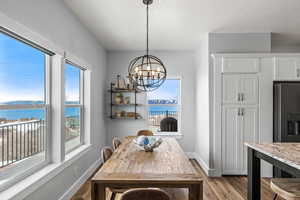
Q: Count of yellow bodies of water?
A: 0